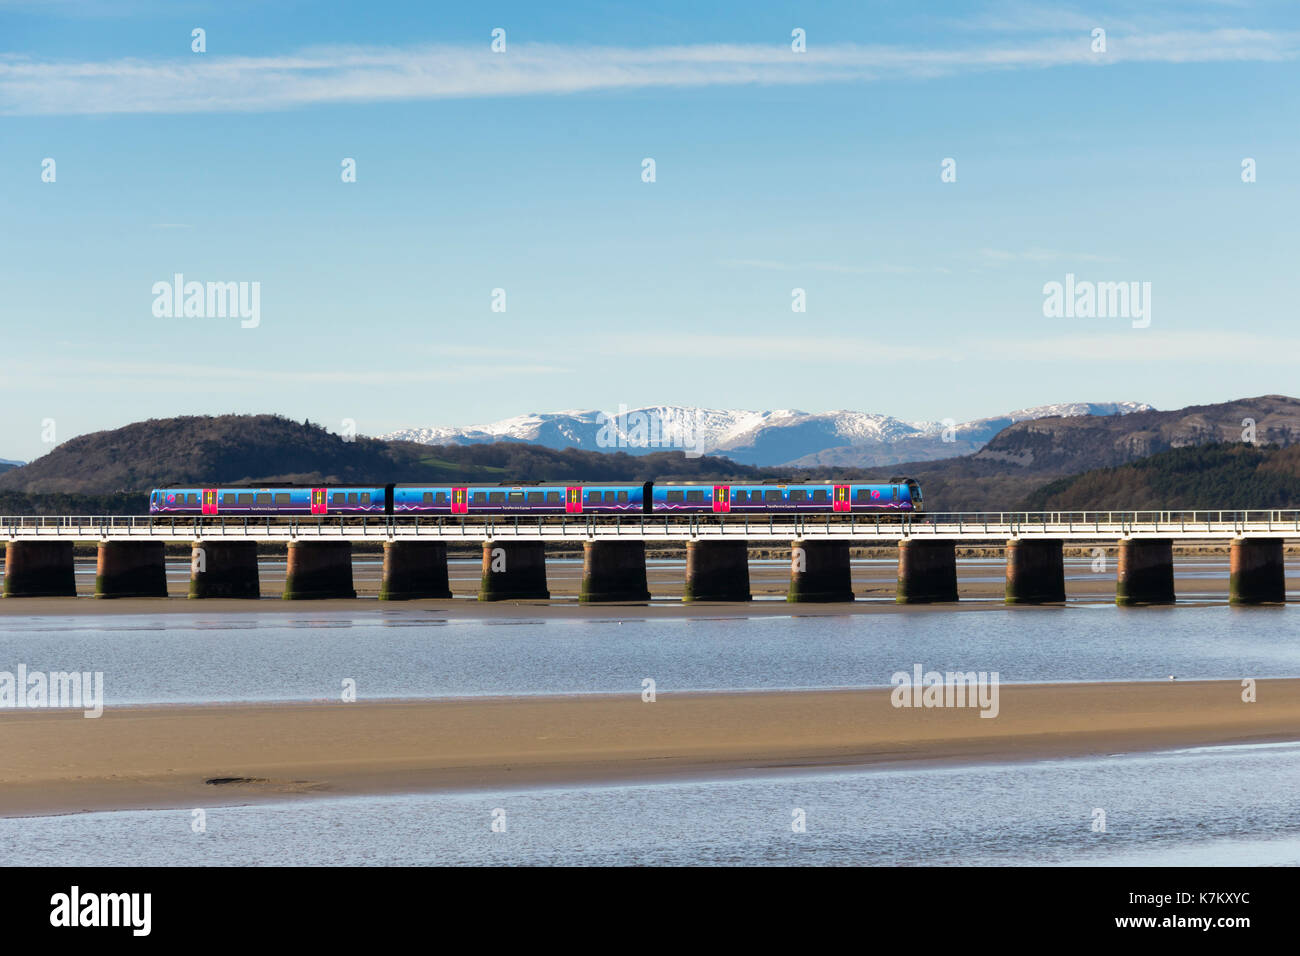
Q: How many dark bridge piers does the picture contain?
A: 13